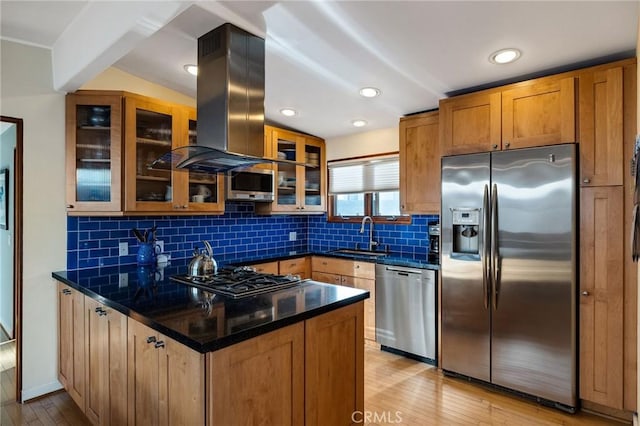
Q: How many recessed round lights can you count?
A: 5